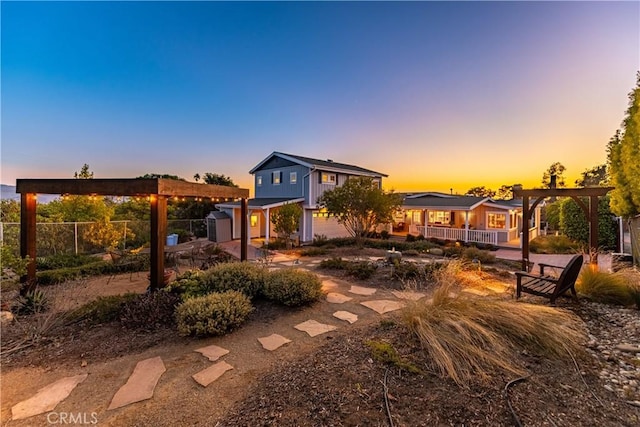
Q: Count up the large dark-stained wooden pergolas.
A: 2